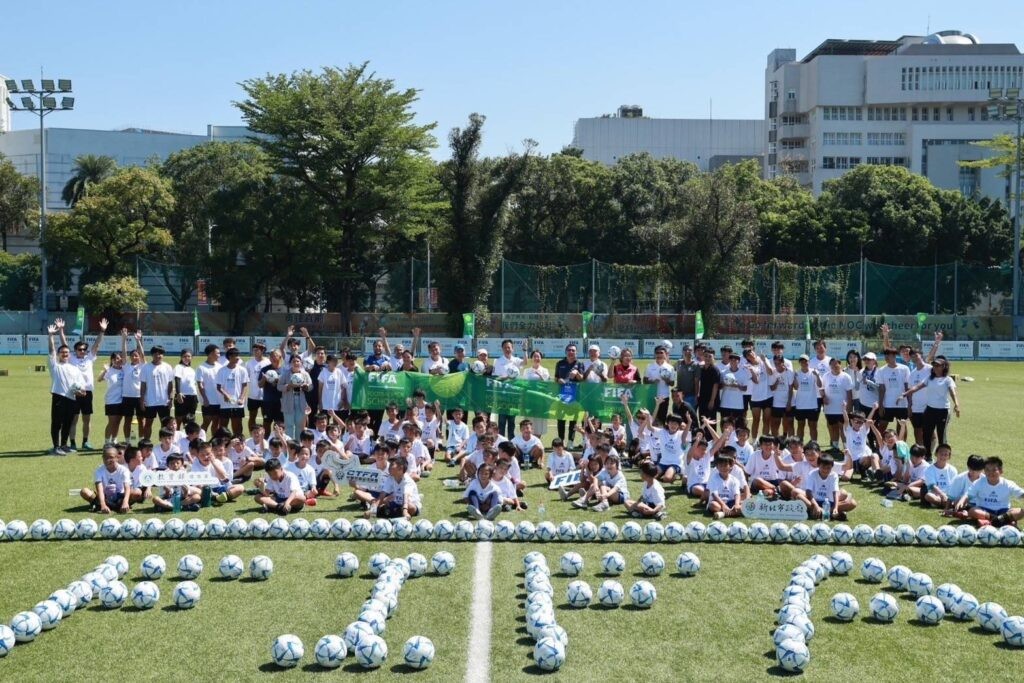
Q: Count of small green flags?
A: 7